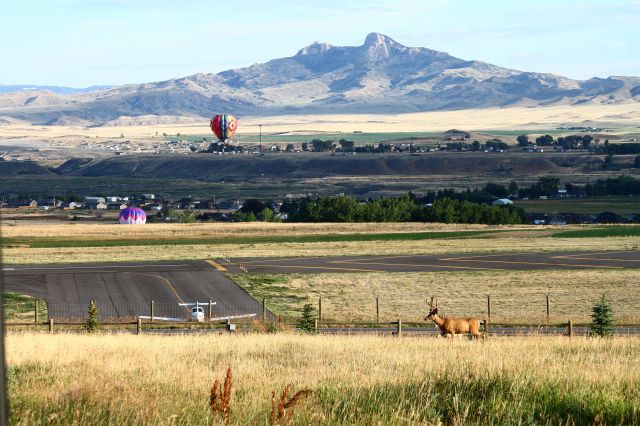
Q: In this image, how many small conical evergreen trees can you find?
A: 3